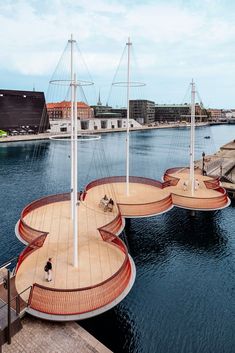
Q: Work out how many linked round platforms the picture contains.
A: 5